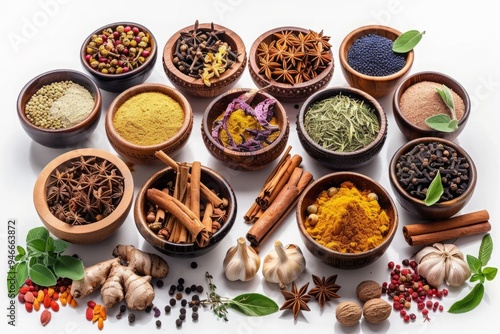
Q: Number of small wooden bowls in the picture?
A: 13